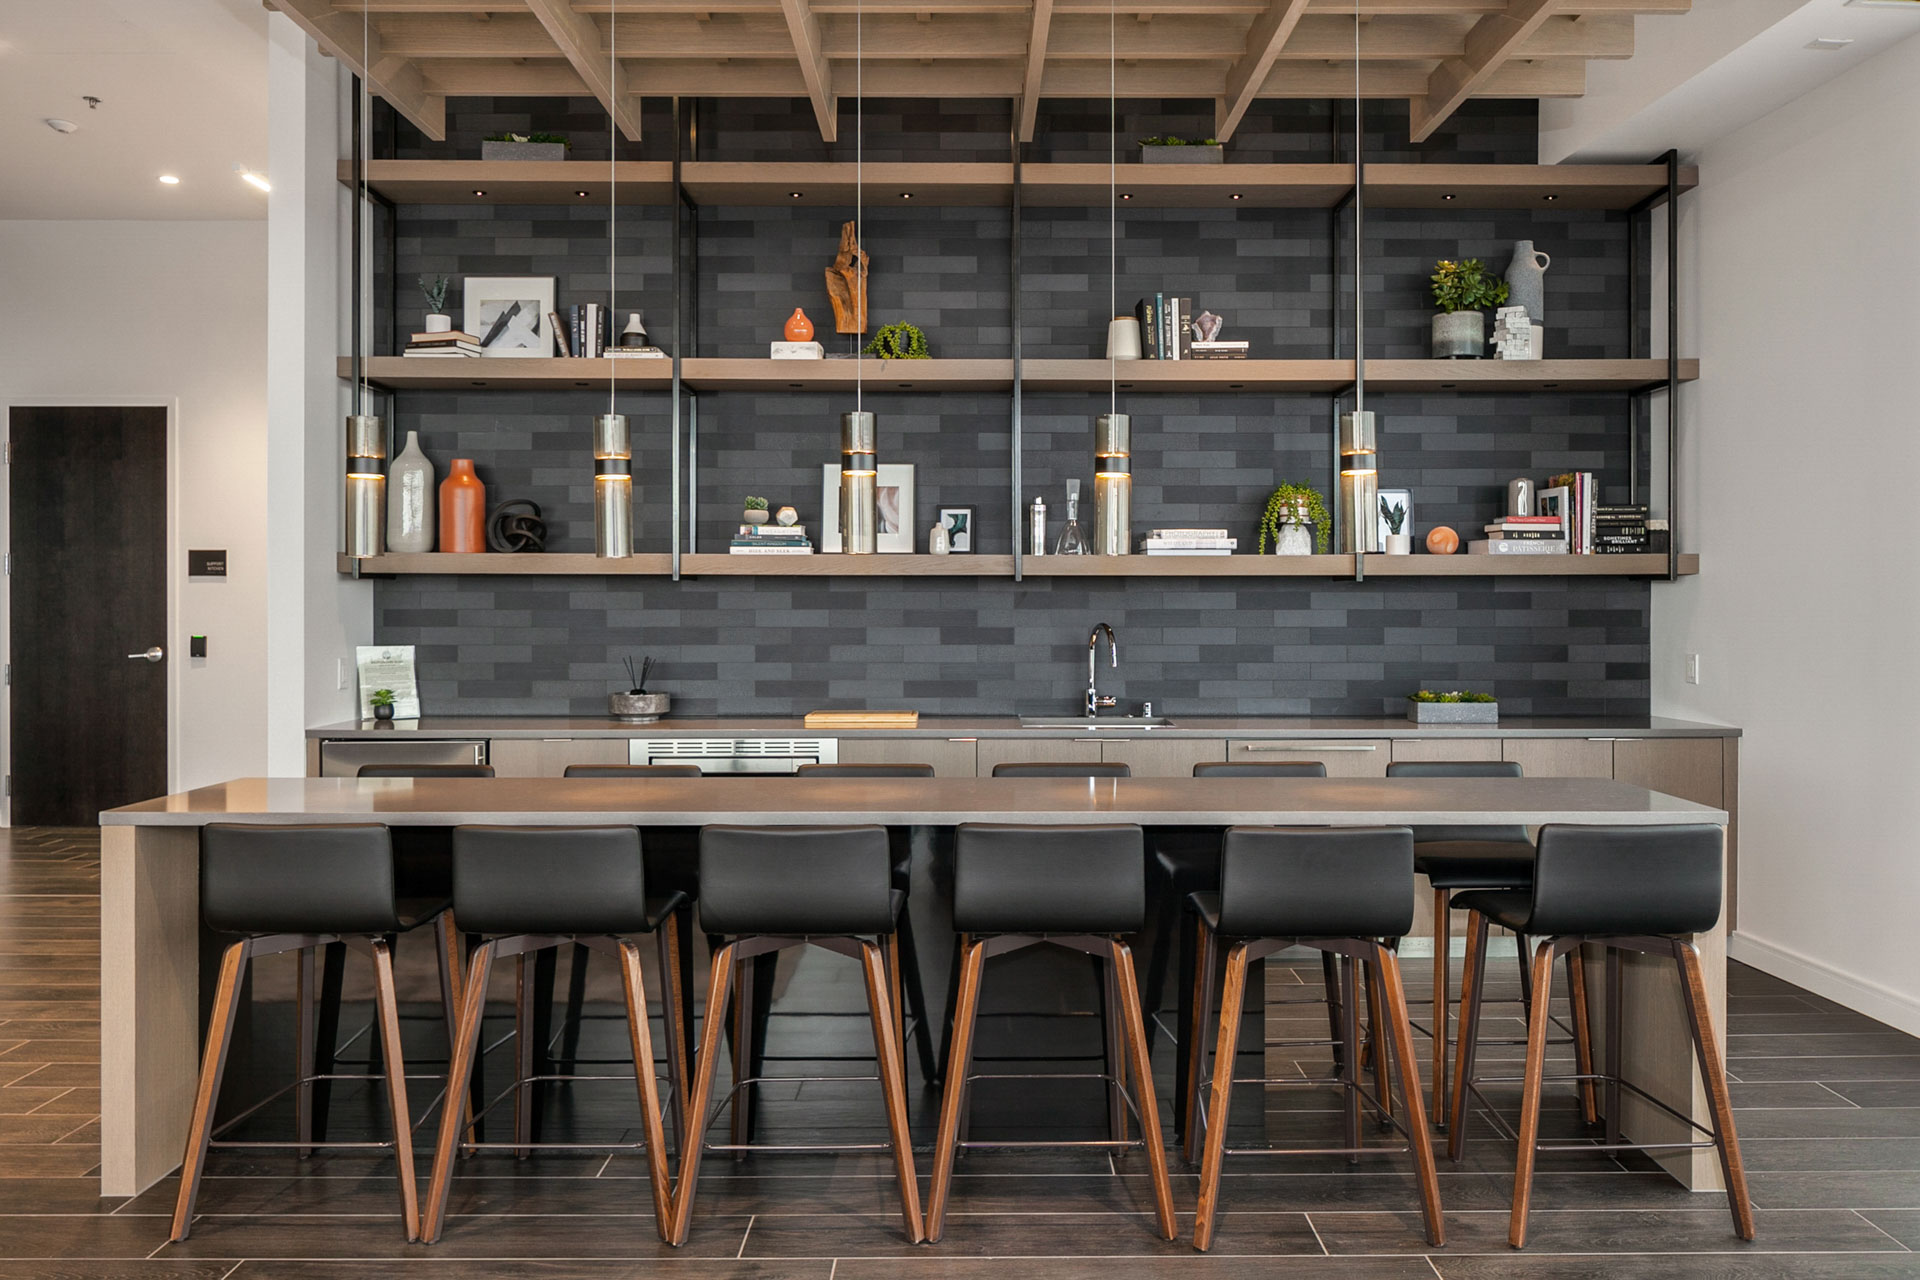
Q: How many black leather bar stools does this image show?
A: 12